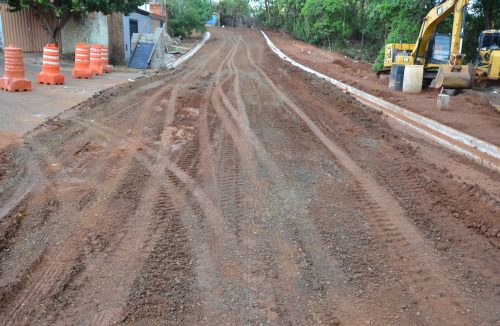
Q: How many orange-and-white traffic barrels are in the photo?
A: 5